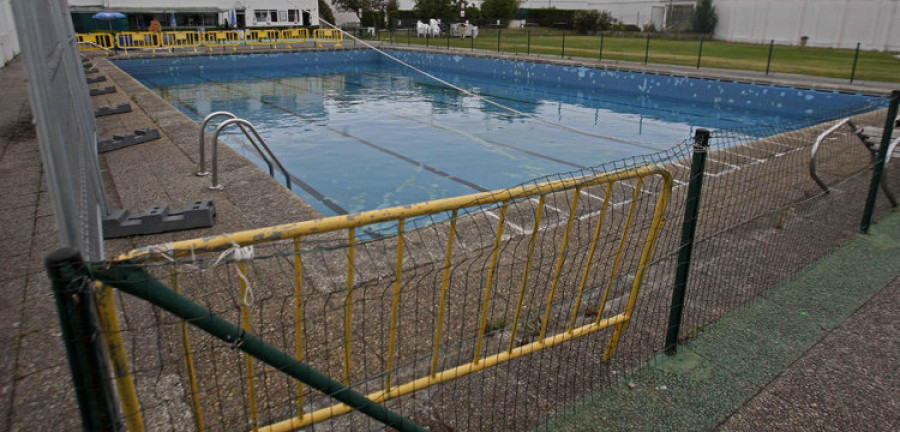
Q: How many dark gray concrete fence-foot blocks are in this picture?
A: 8